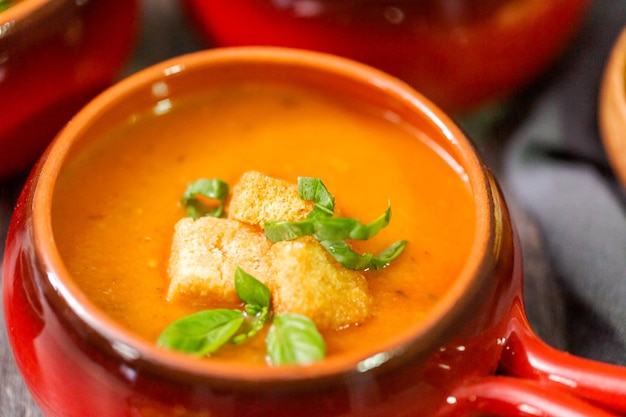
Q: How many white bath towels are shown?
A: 0